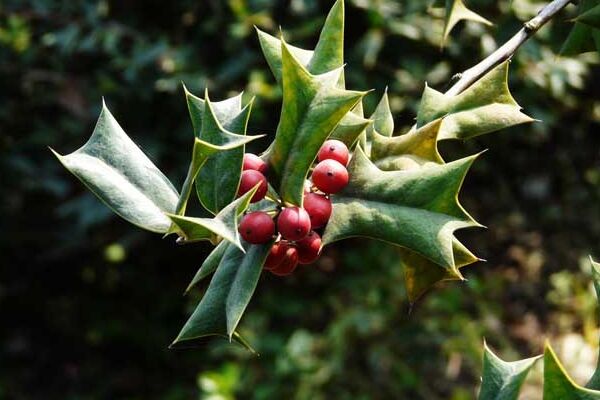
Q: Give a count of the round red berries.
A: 10